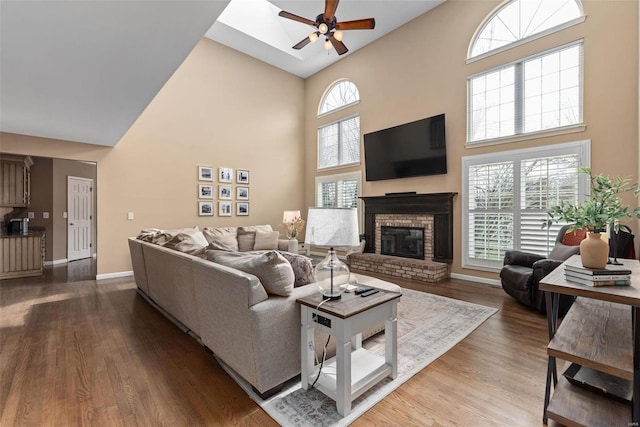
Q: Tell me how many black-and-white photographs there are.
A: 9